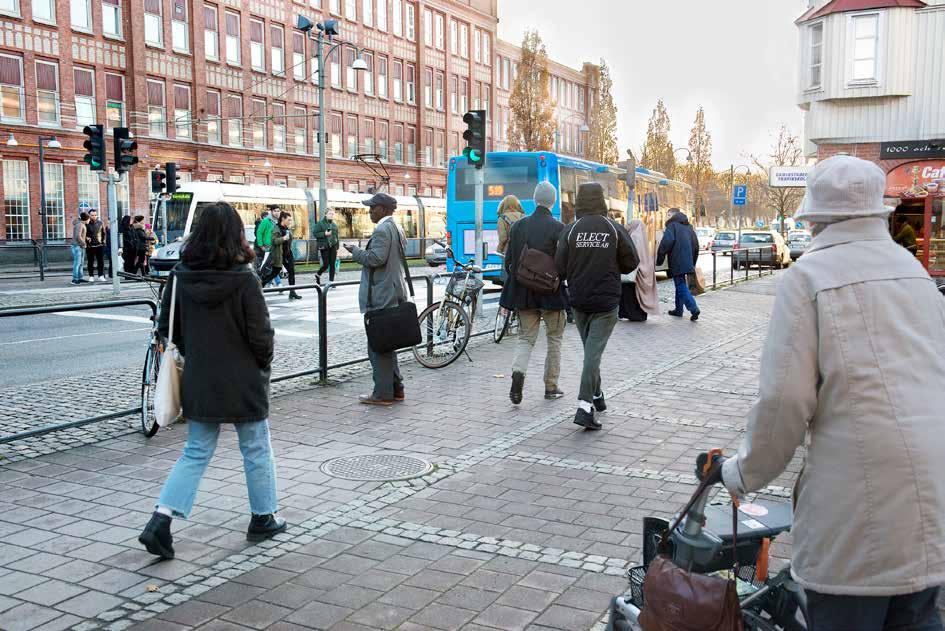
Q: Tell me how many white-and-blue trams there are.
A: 1